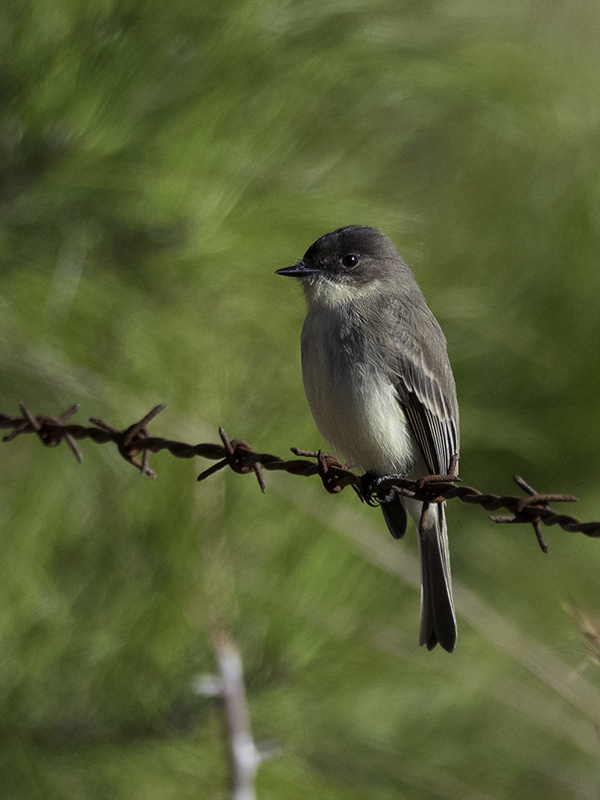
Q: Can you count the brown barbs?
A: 6